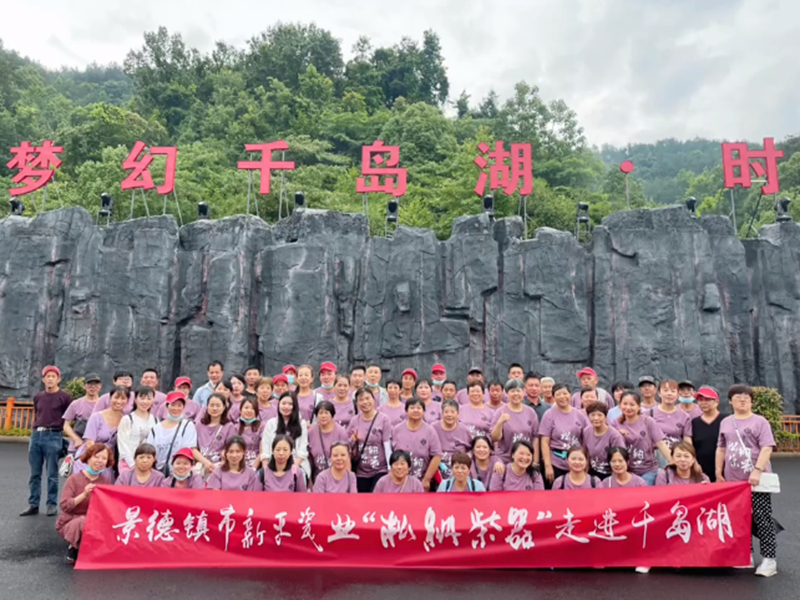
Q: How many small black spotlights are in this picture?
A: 9